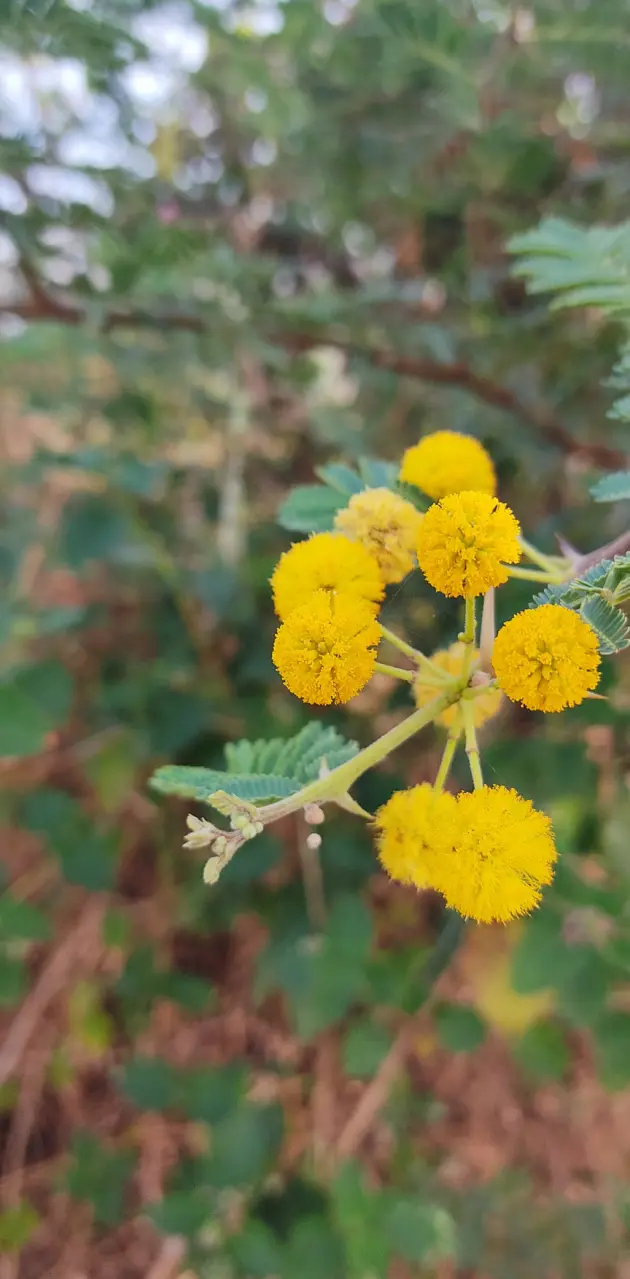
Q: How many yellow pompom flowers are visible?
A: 9